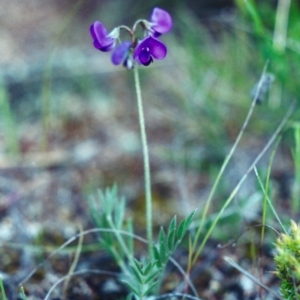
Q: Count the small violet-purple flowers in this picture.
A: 4